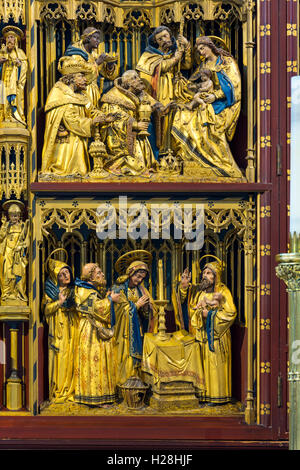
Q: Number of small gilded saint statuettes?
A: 2